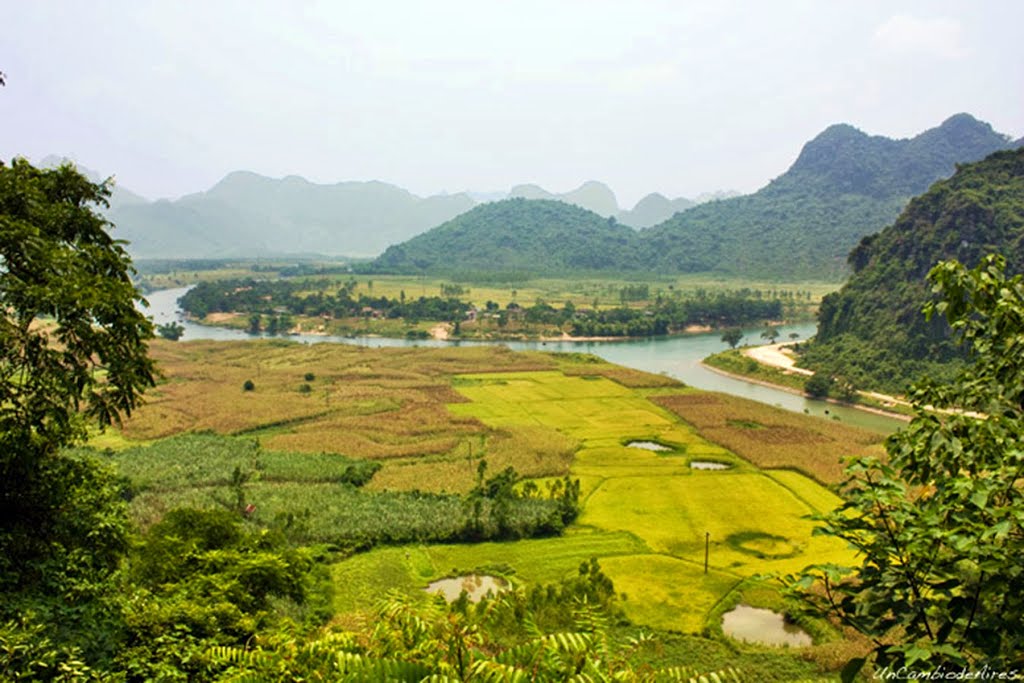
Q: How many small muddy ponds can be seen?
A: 4